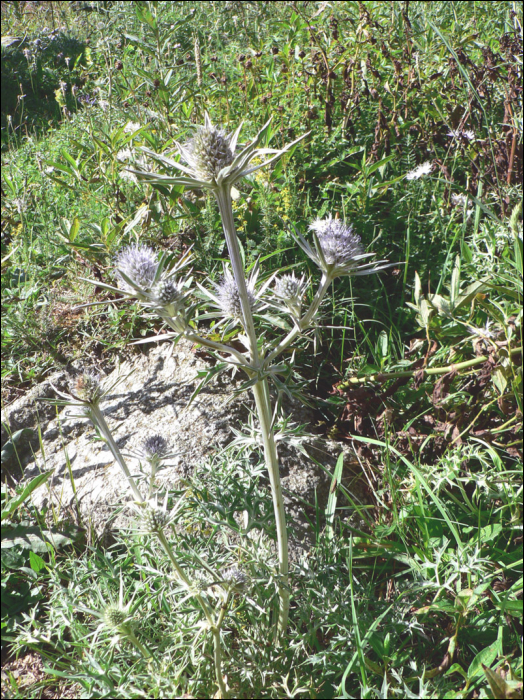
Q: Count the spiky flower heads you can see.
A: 11